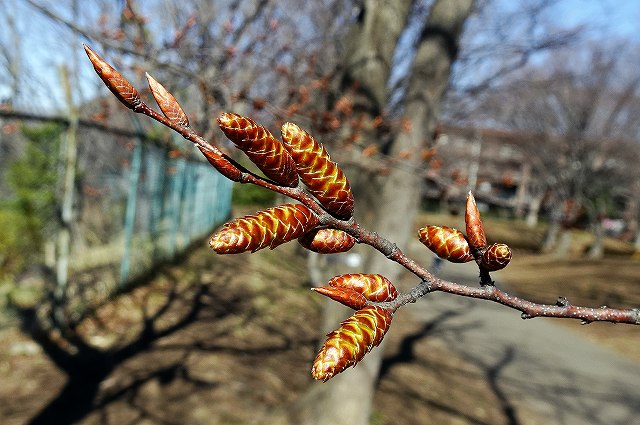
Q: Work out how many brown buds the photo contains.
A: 13